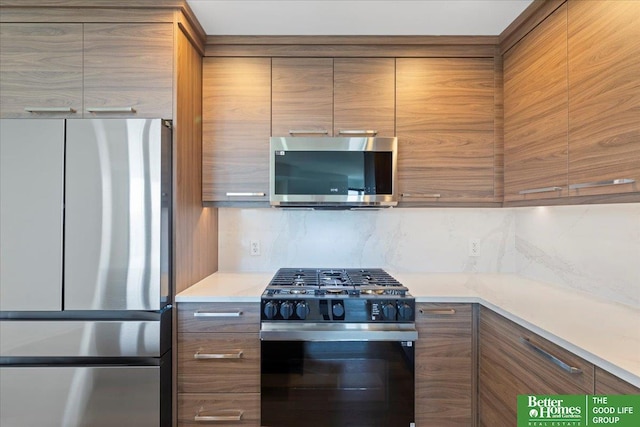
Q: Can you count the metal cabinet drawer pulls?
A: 13